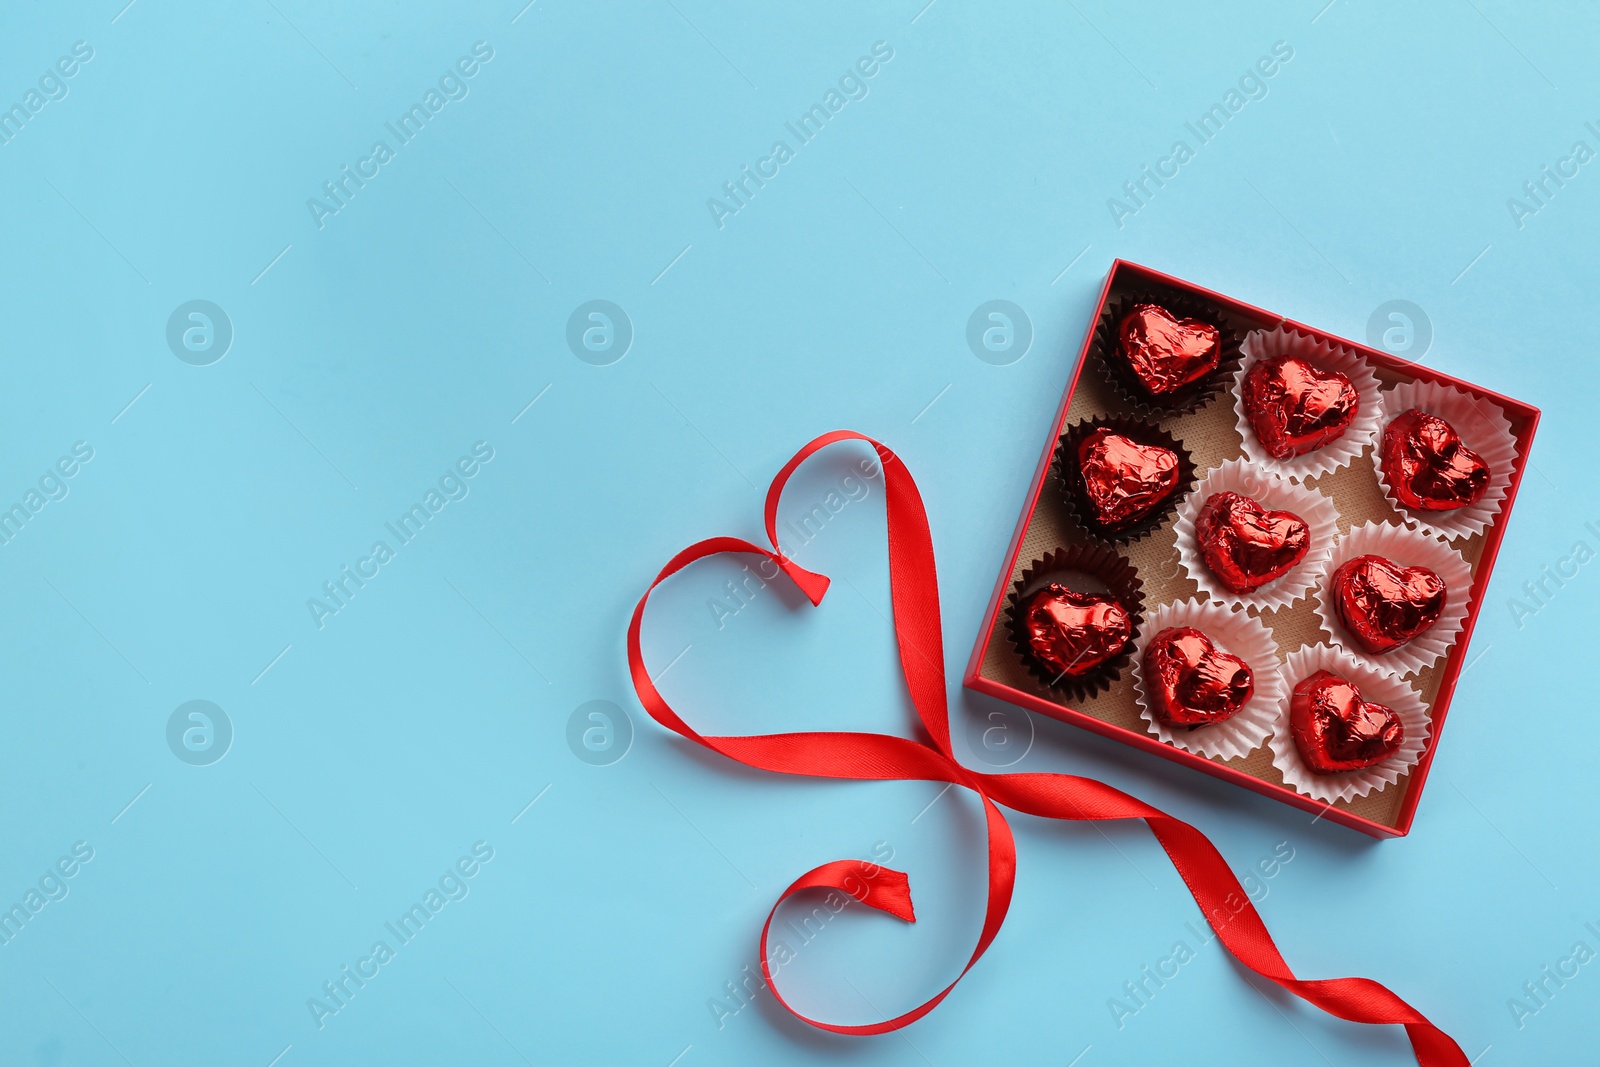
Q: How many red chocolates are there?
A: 9